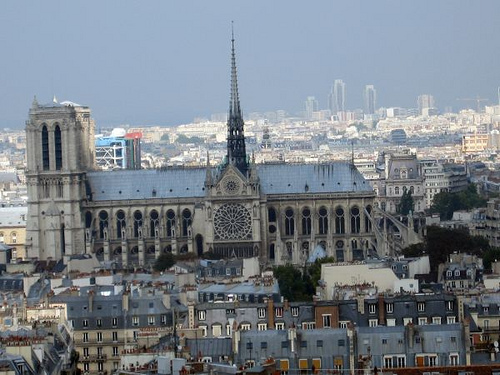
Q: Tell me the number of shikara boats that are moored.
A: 0